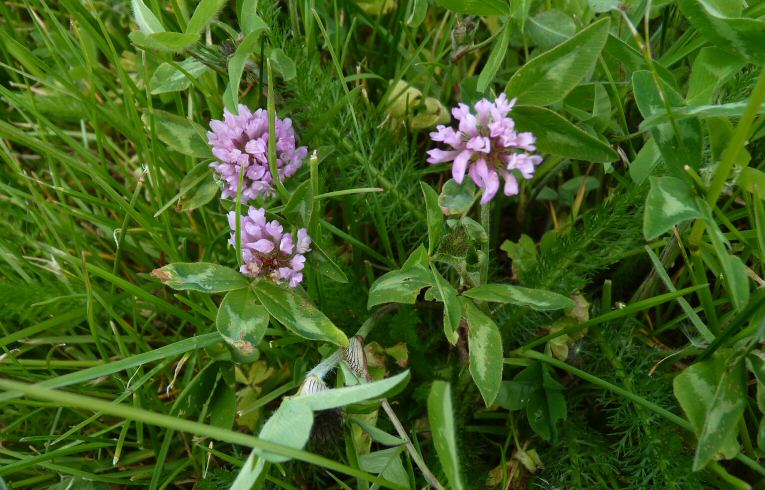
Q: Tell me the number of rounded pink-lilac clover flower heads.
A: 3